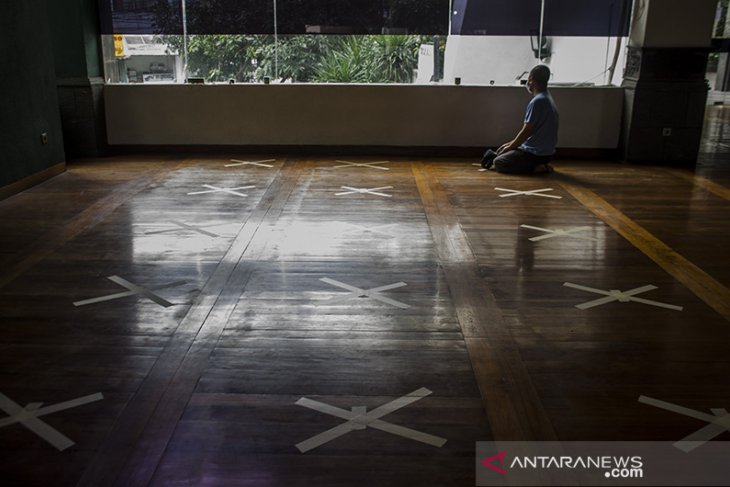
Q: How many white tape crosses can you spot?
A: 15